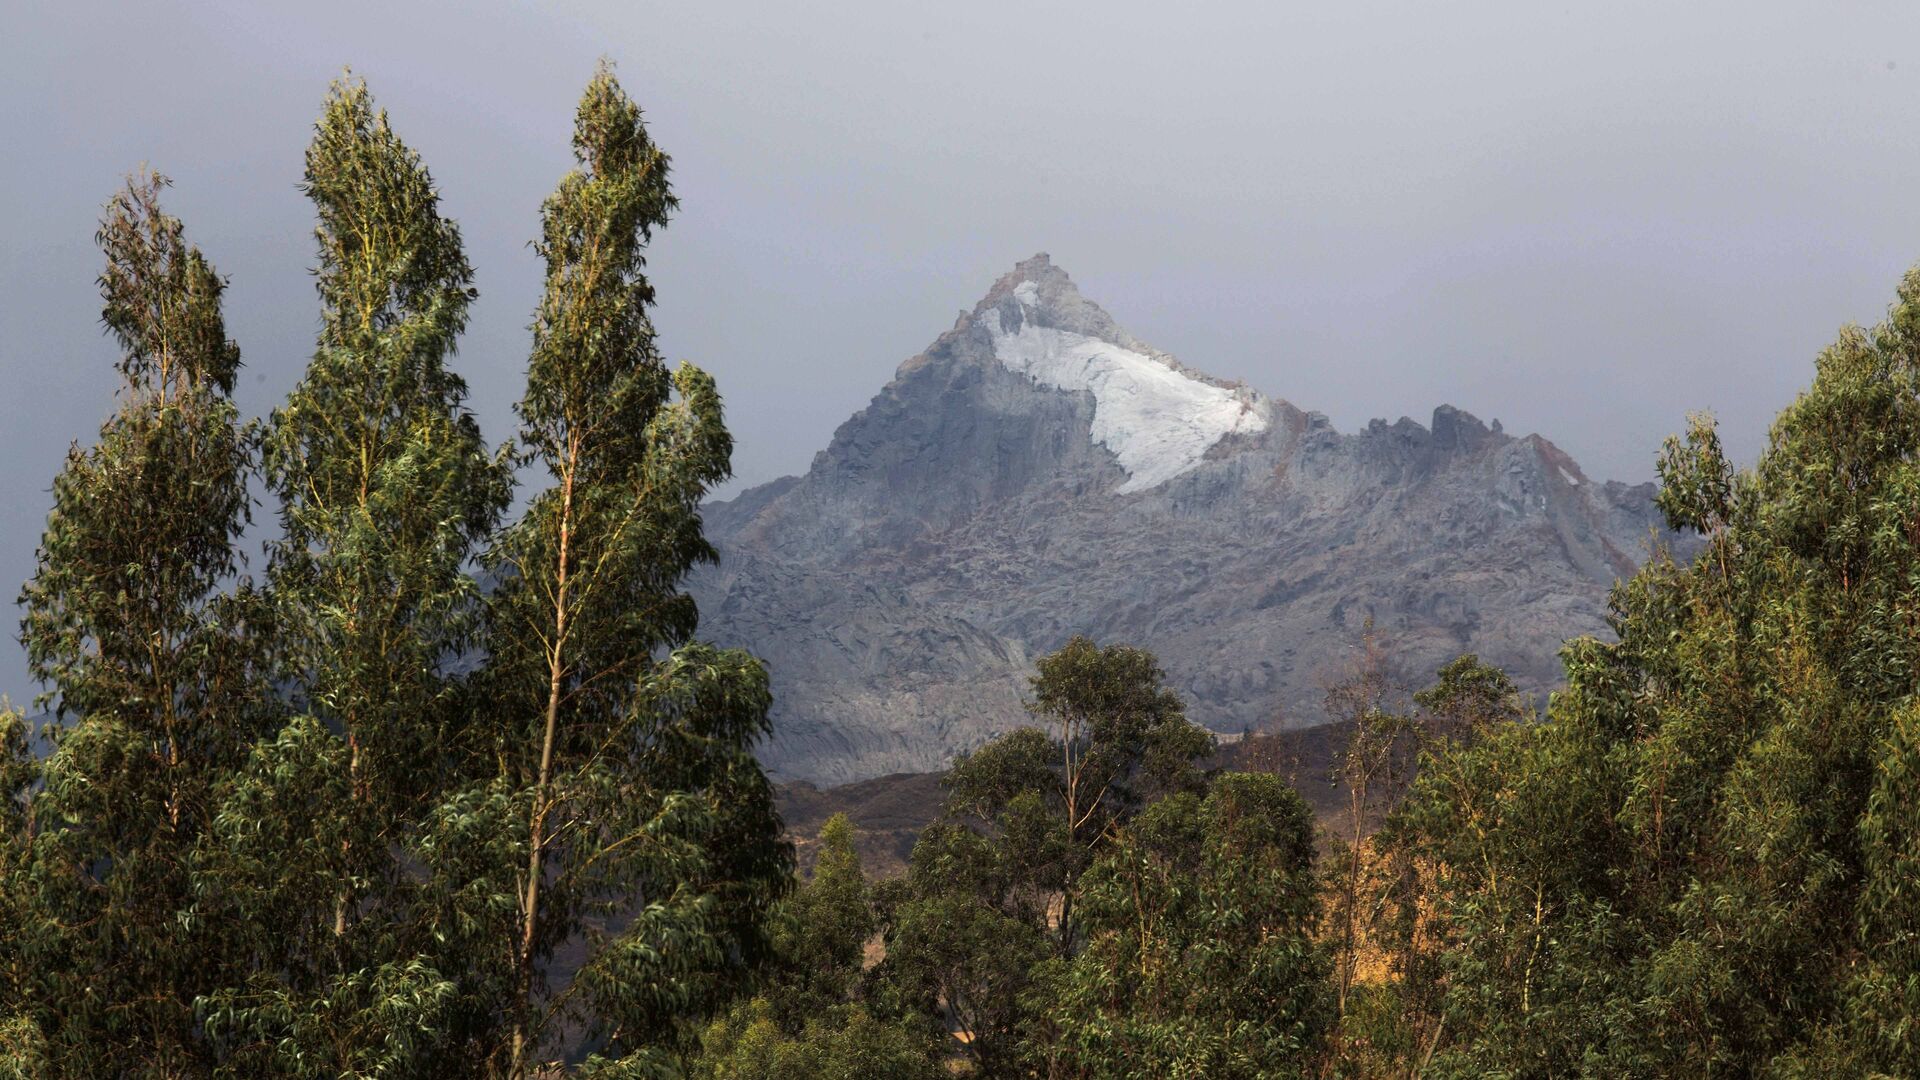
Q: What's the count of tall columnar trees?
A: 3